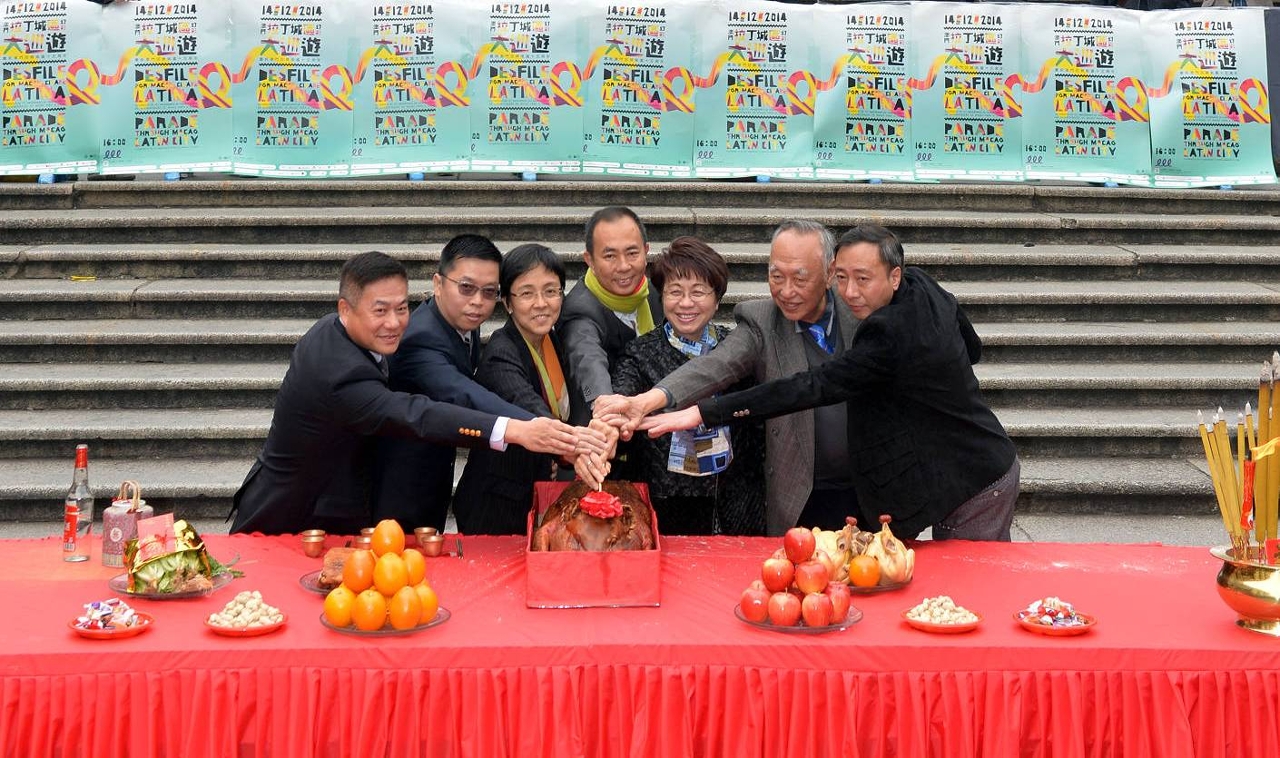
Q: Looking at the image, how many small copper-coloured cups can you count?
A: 6